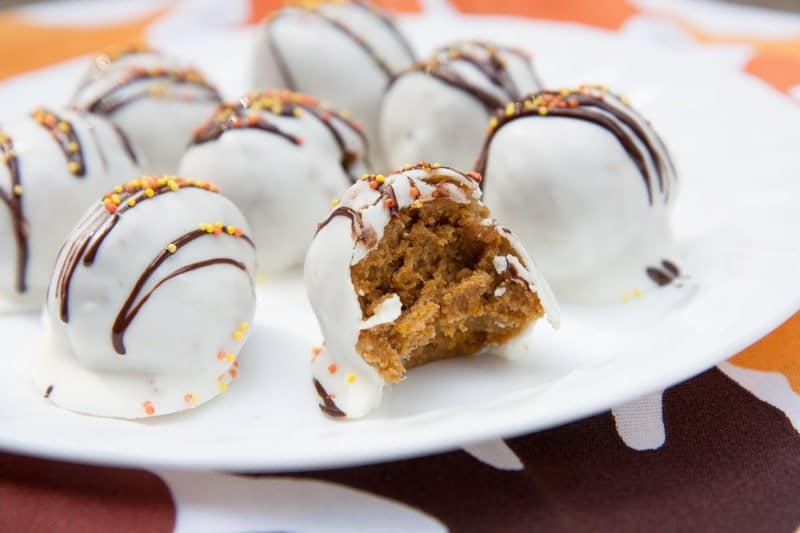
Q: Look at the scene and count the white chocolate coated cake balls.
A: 8